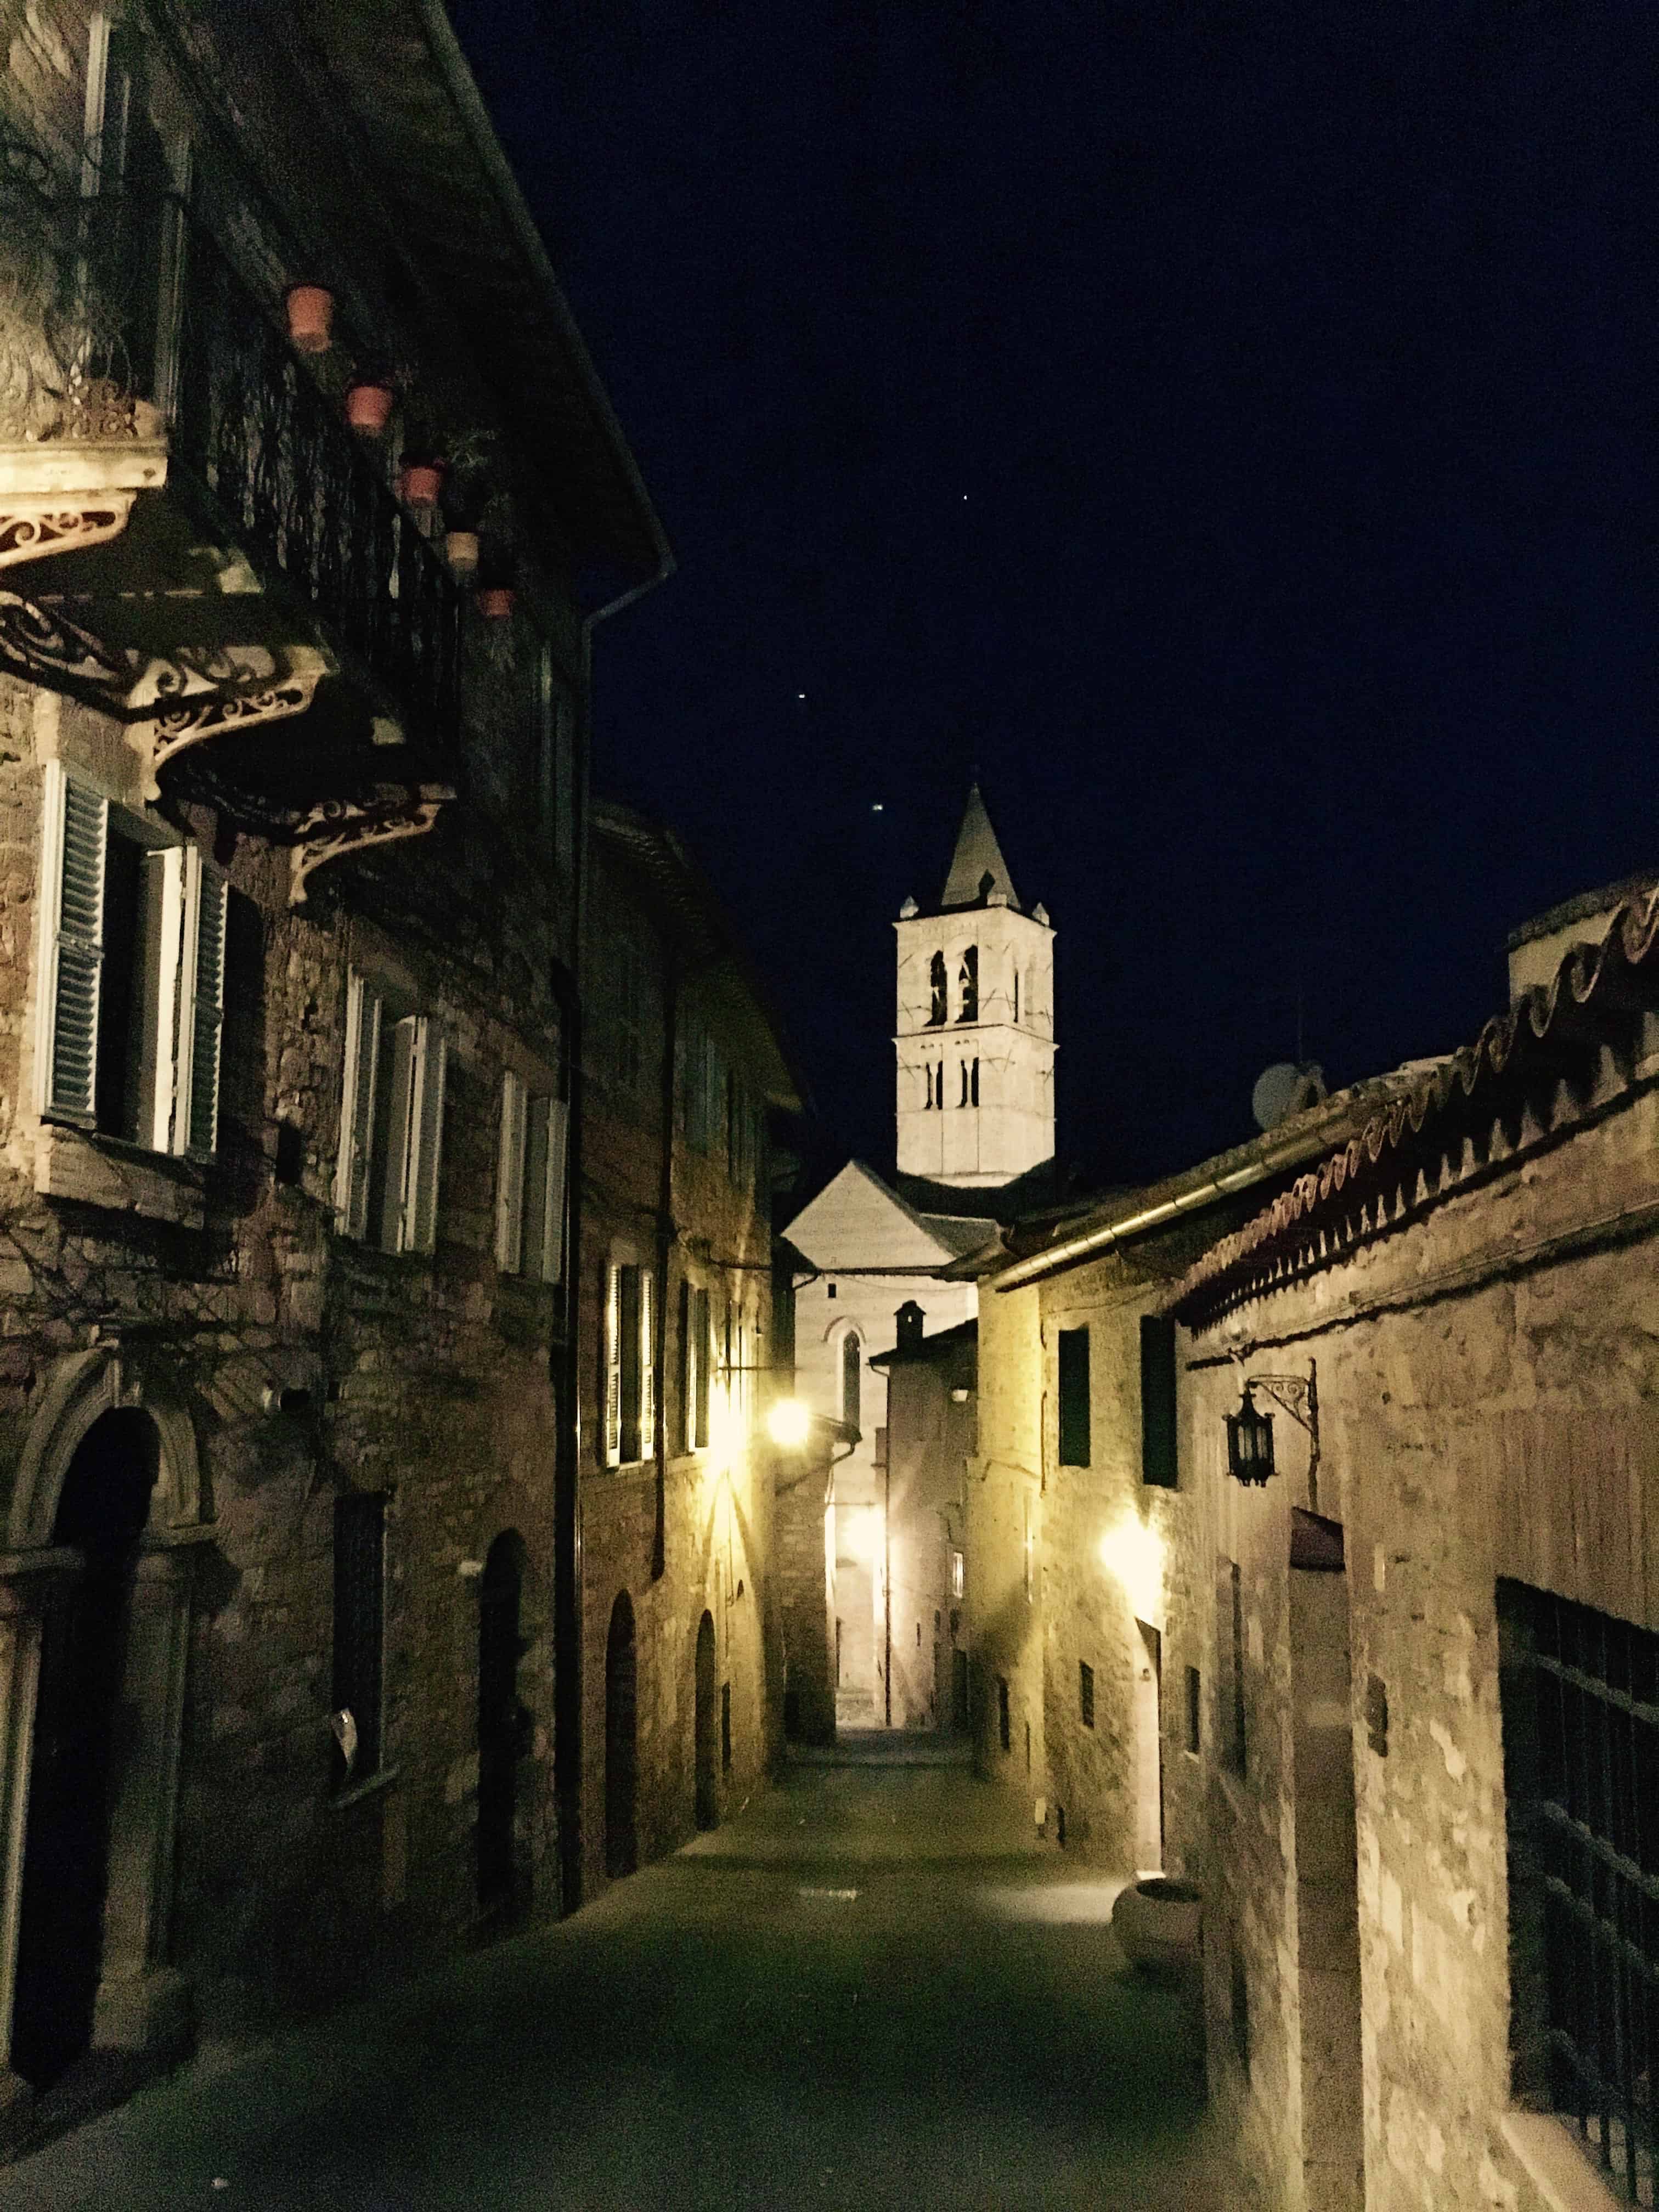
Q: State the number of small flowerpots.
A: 5